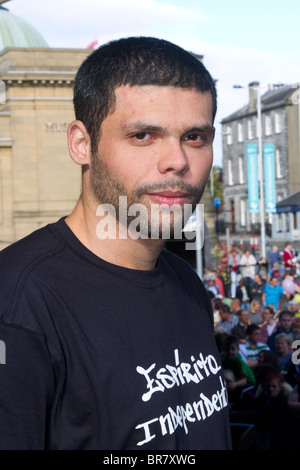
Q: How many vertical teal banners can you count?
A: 2